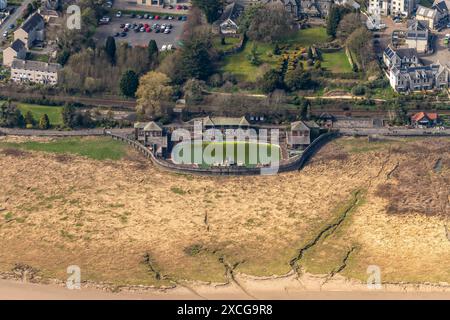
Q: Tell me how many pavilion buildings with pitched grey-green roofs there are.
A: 3